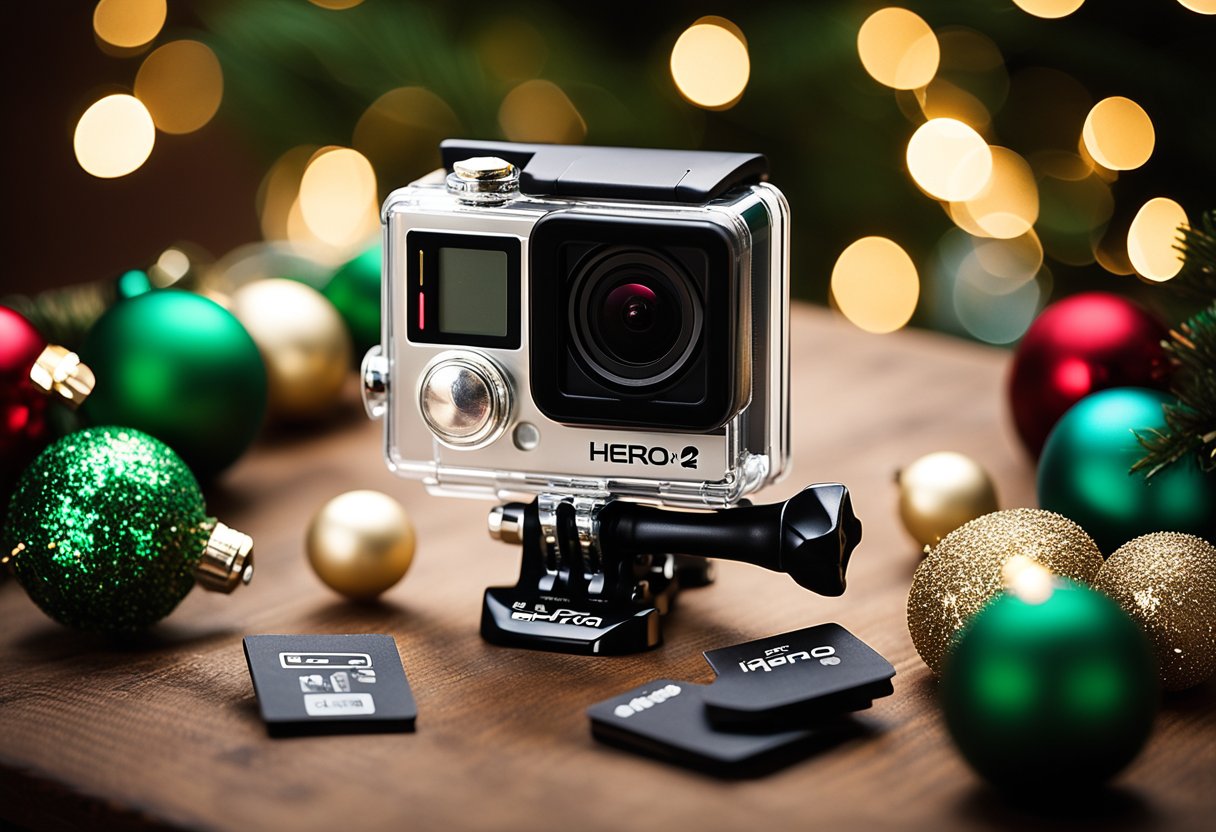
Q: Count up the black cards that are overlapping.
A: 2